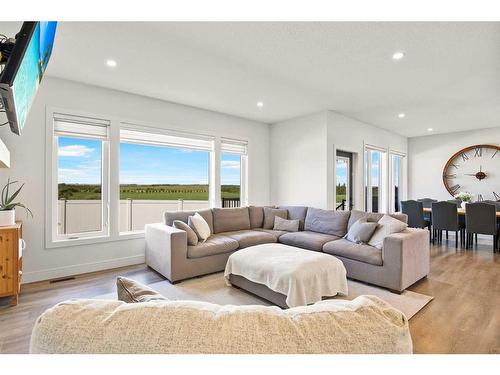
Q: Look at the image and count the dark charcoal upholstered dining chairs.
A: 6